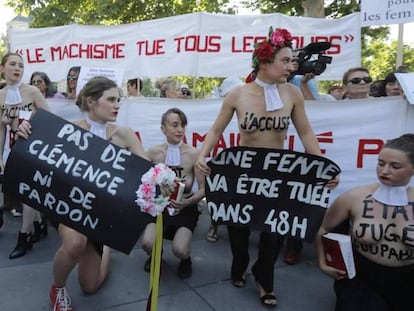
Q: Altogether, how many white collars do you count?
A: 5